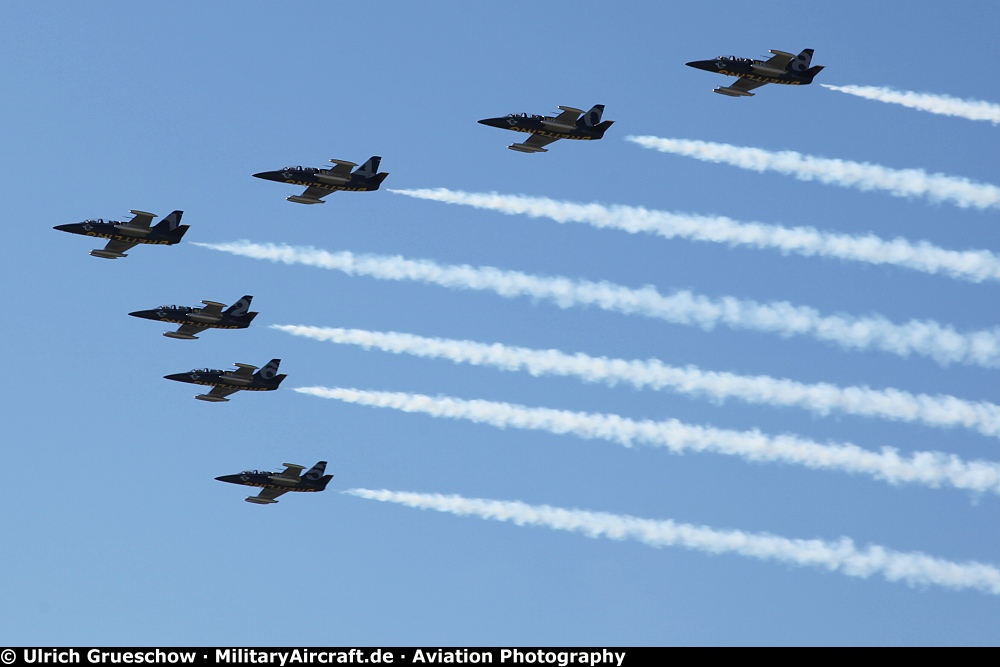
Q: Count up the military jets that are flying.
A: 7